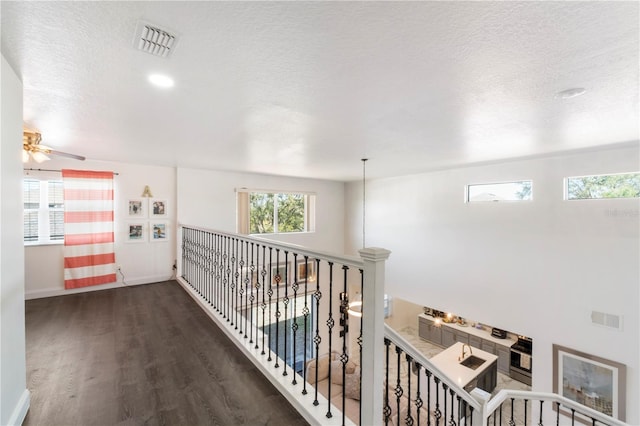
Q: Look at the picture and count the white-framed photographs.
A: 4